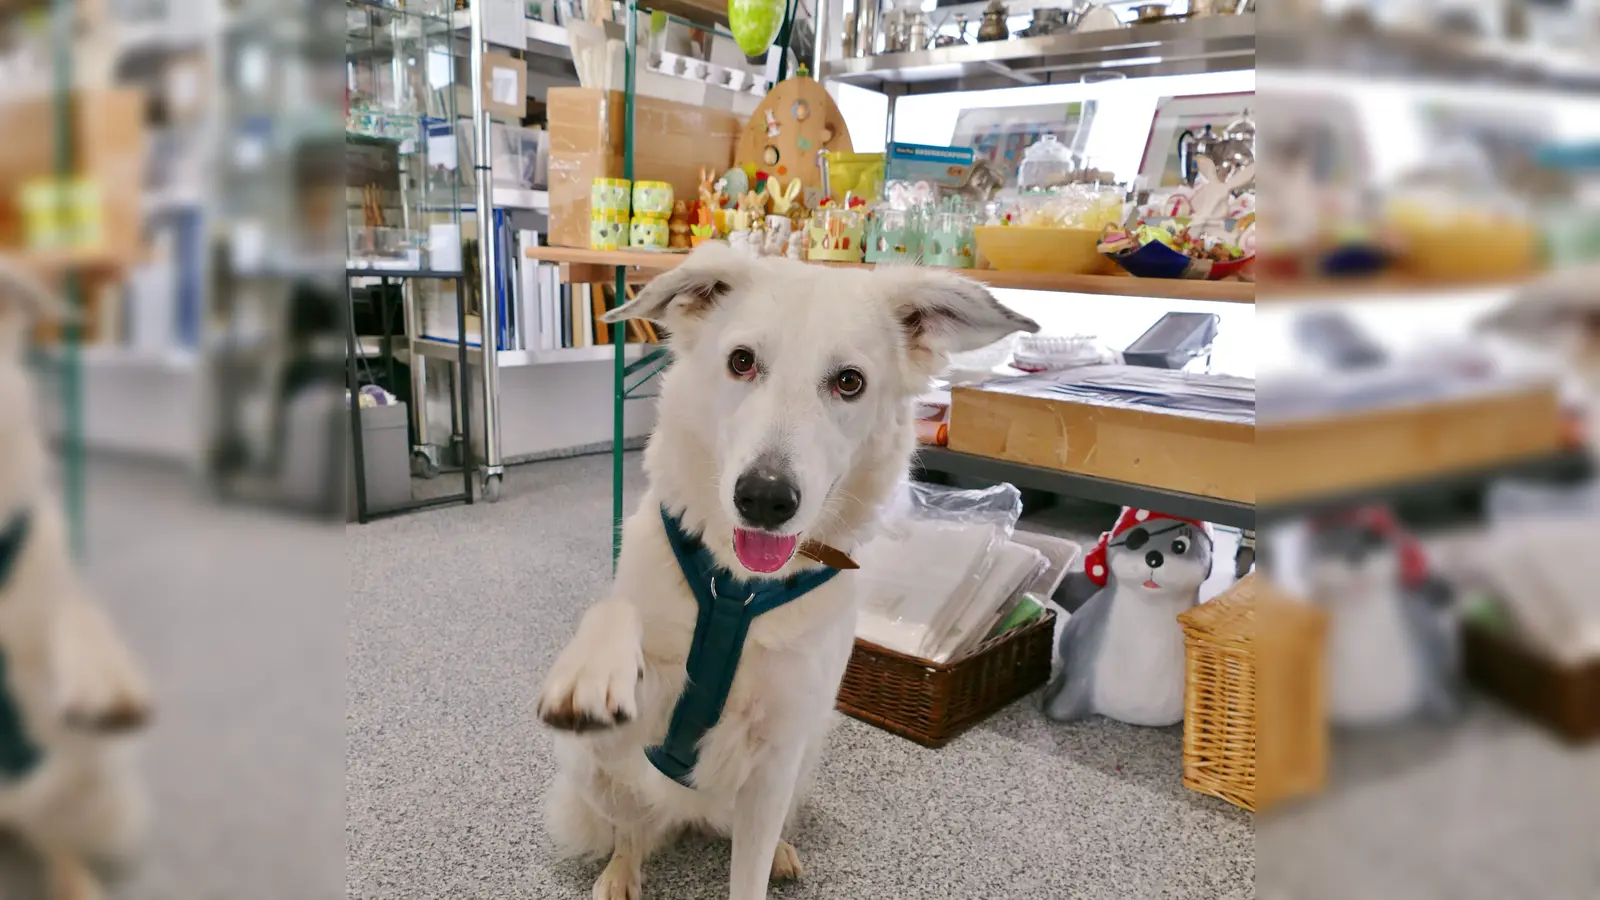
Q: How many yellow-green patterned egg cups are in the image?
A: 4